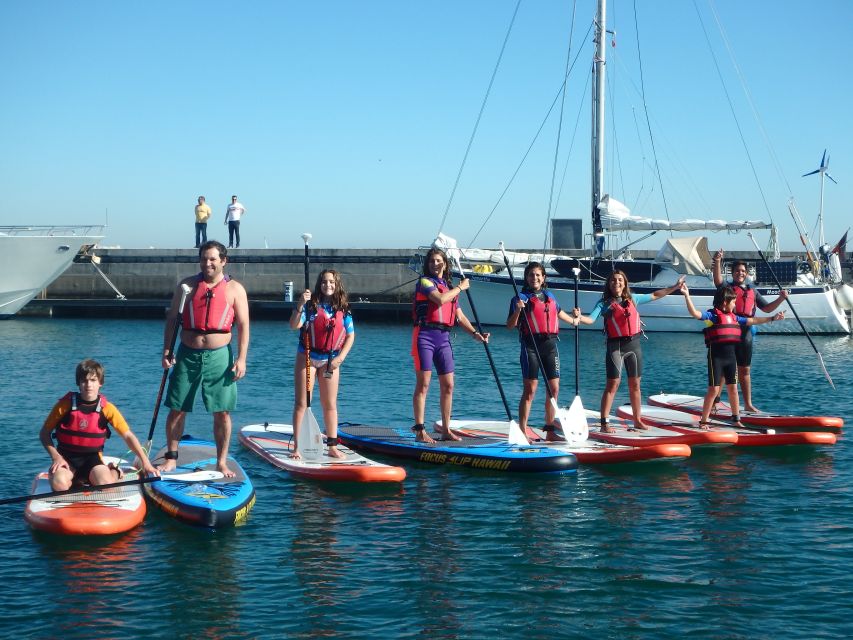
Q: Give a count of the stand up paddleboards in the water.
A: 8